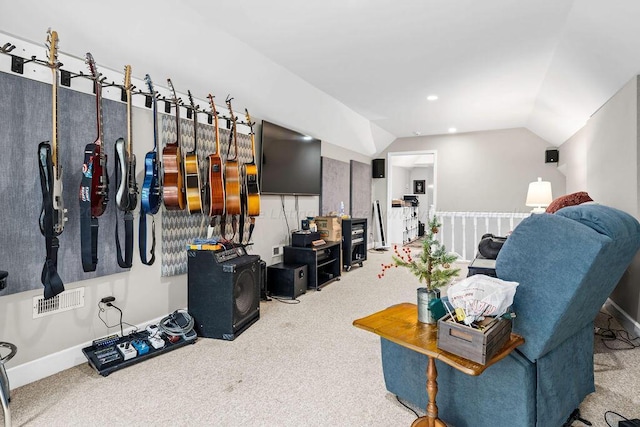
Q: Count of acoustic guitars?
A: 5